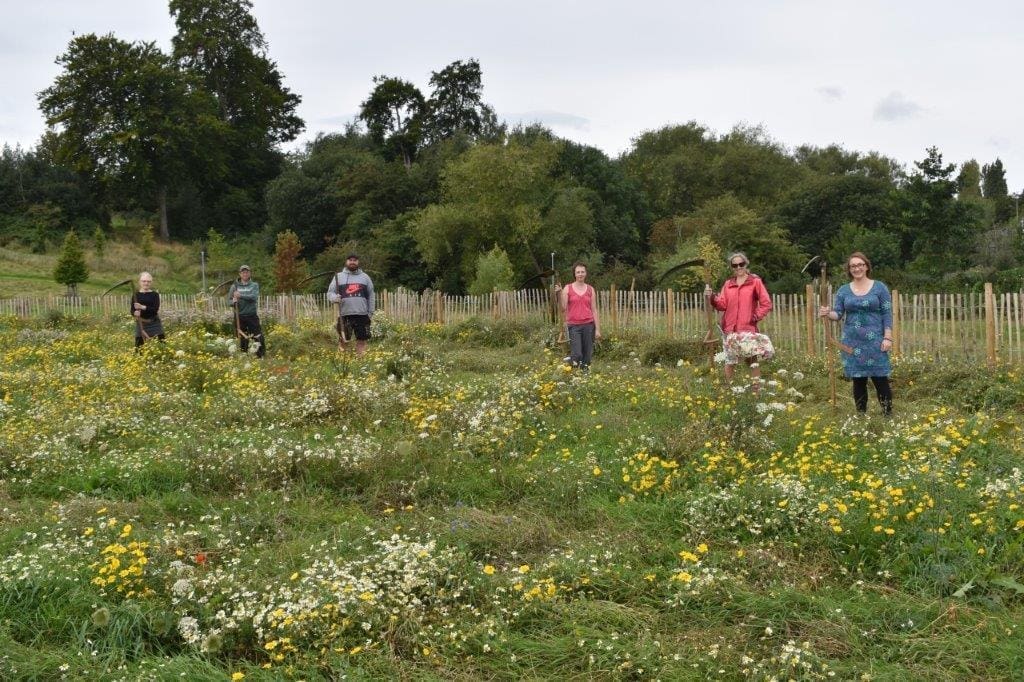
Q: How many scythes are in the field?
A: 6